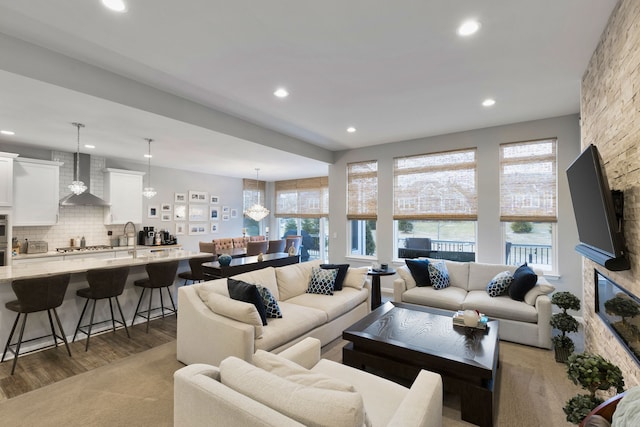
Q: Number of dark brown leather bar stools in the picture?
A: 4